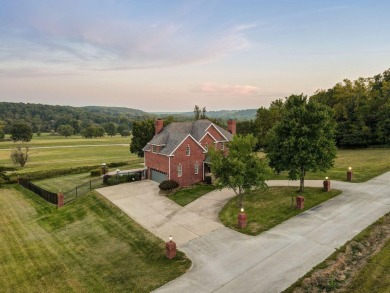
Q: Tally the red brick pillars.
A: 6